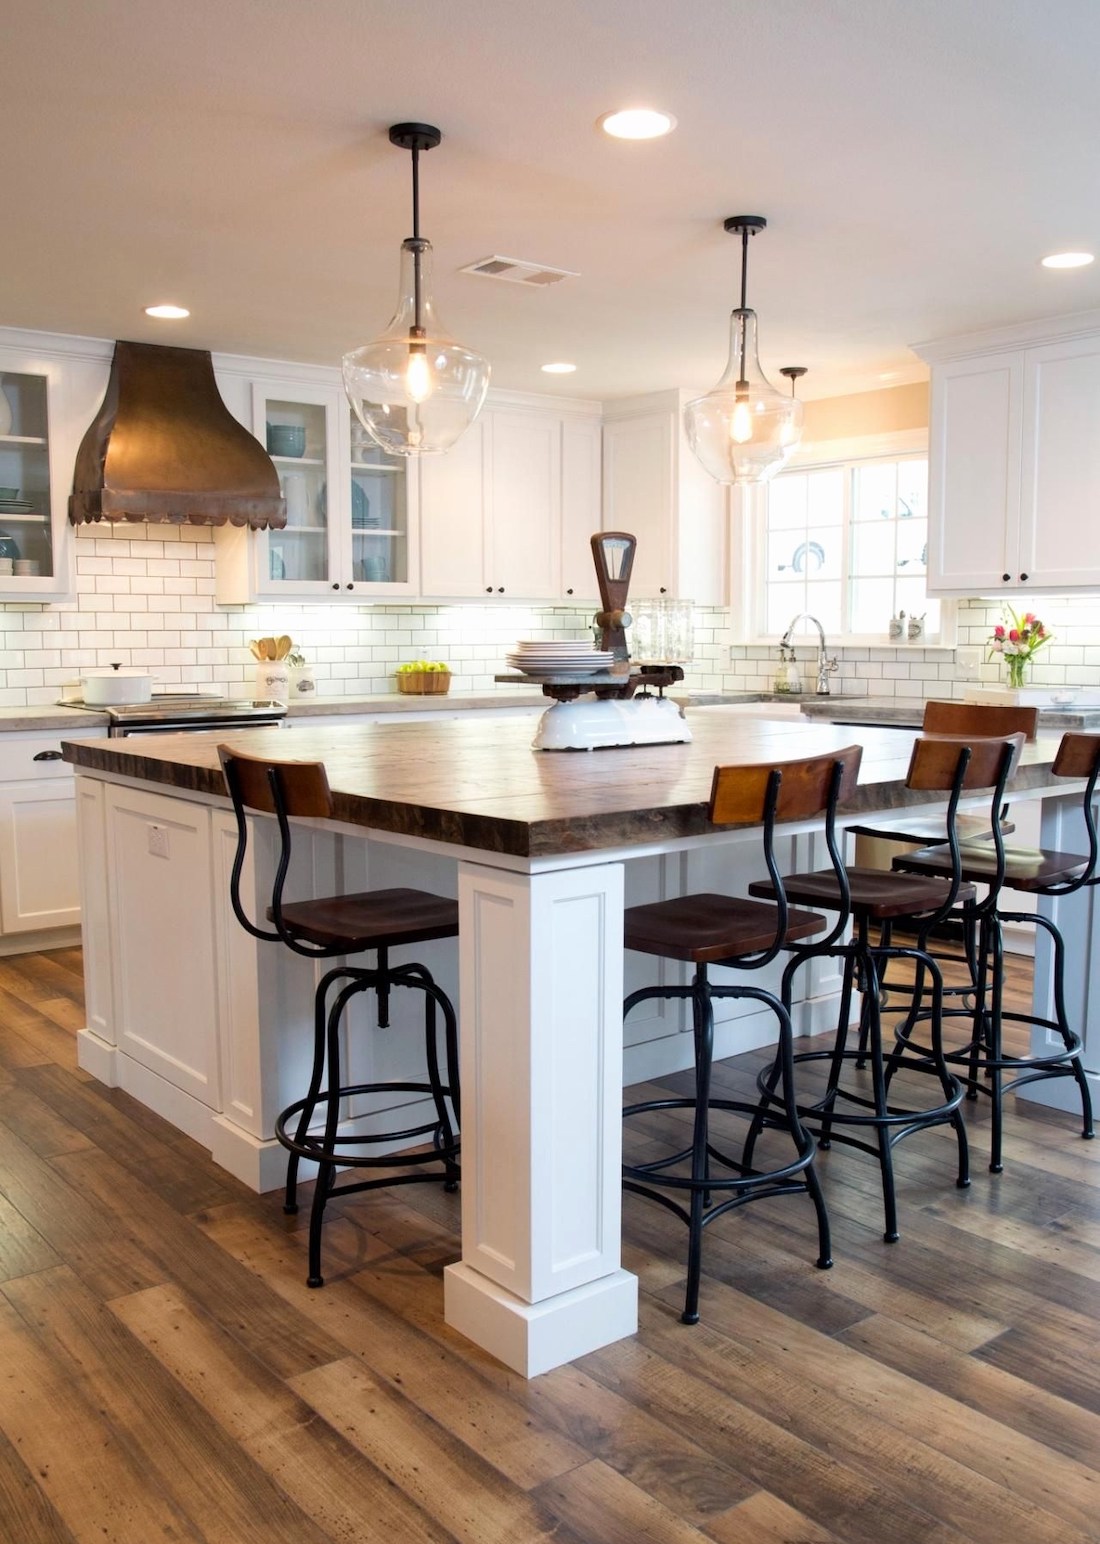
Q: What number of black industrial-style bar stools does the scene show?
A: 5